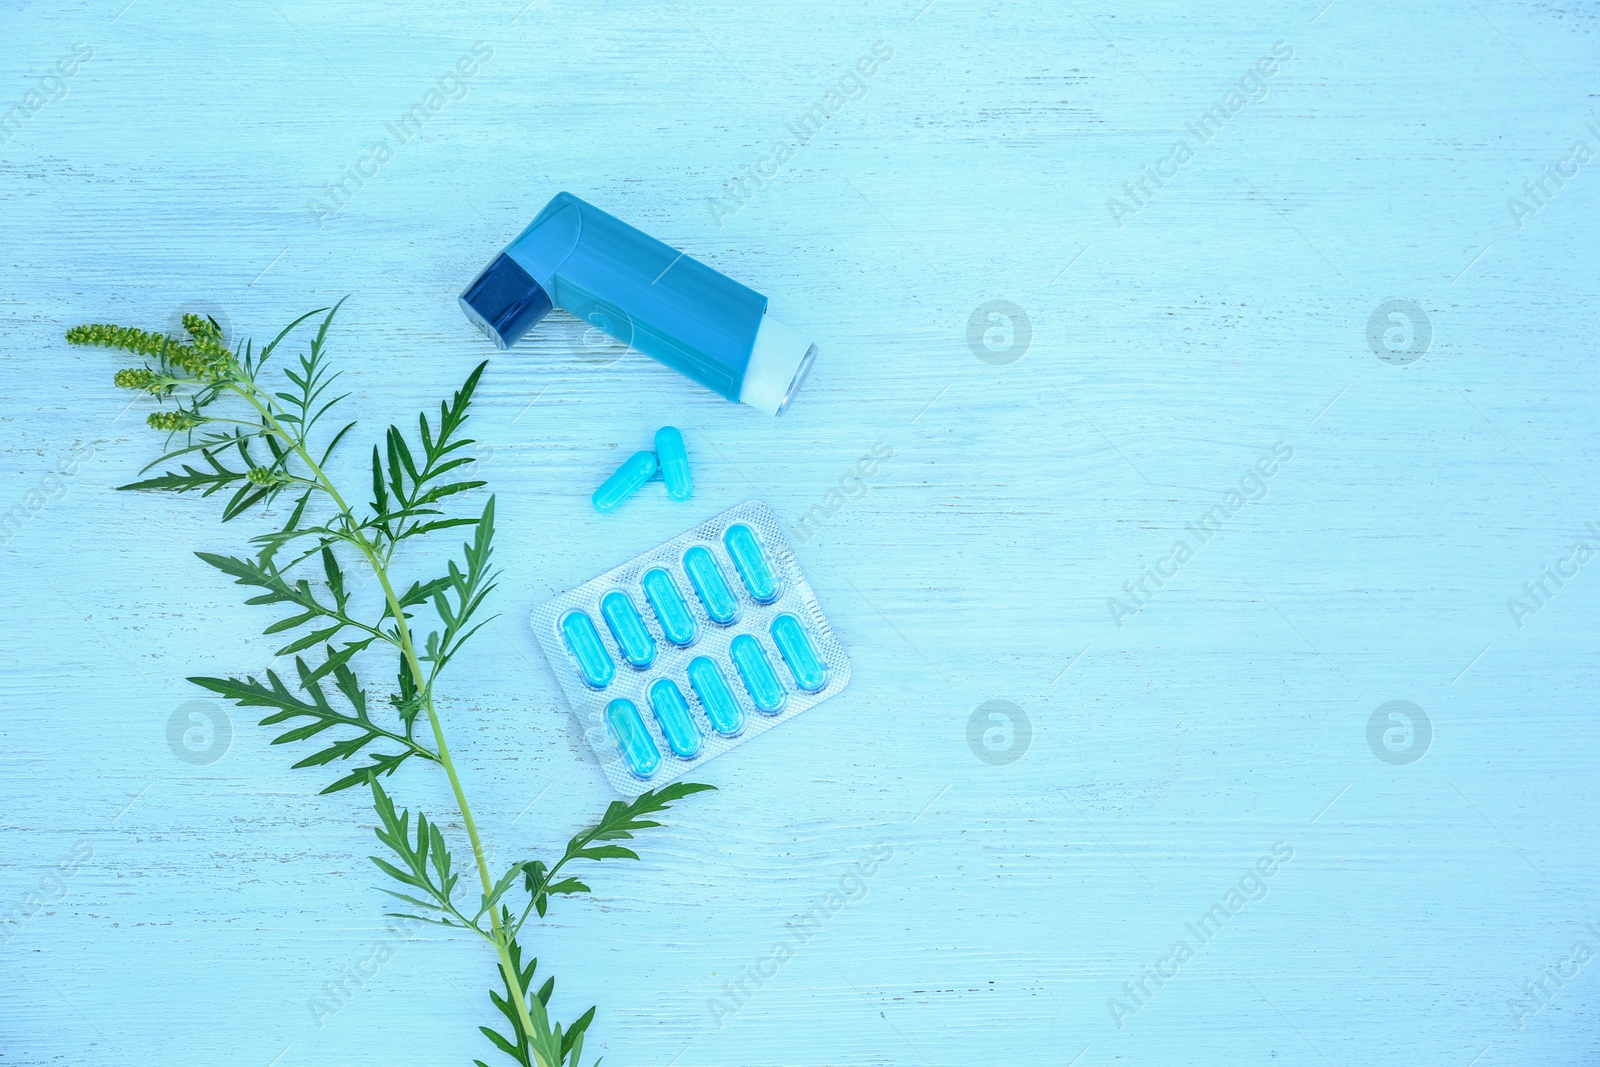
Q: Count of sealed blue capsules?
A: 10